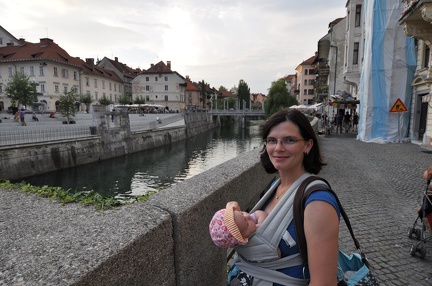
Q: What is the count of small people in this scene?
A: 1